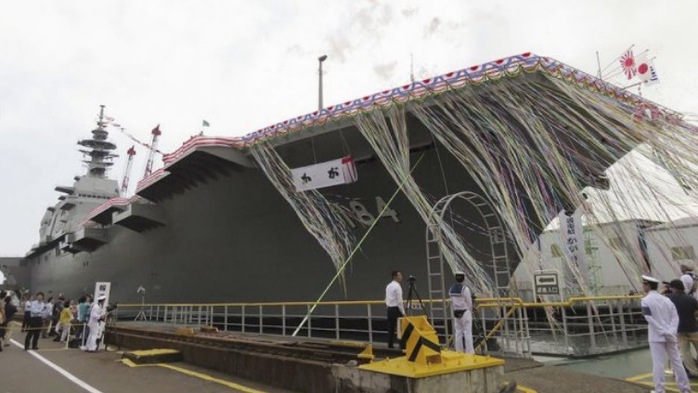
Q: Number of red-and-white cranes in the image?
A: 2